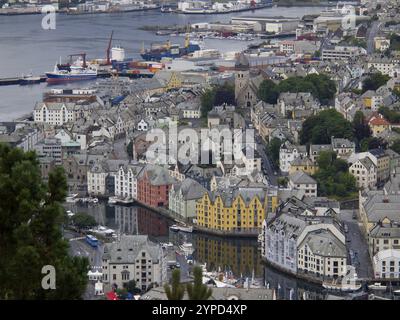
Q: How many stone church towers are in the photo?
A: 1